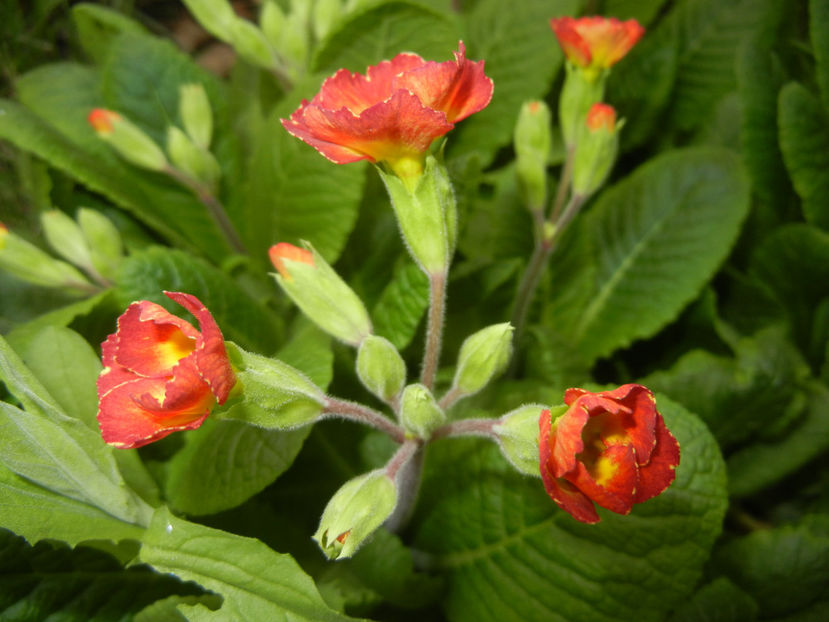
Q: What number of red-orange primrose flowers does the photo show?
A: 4